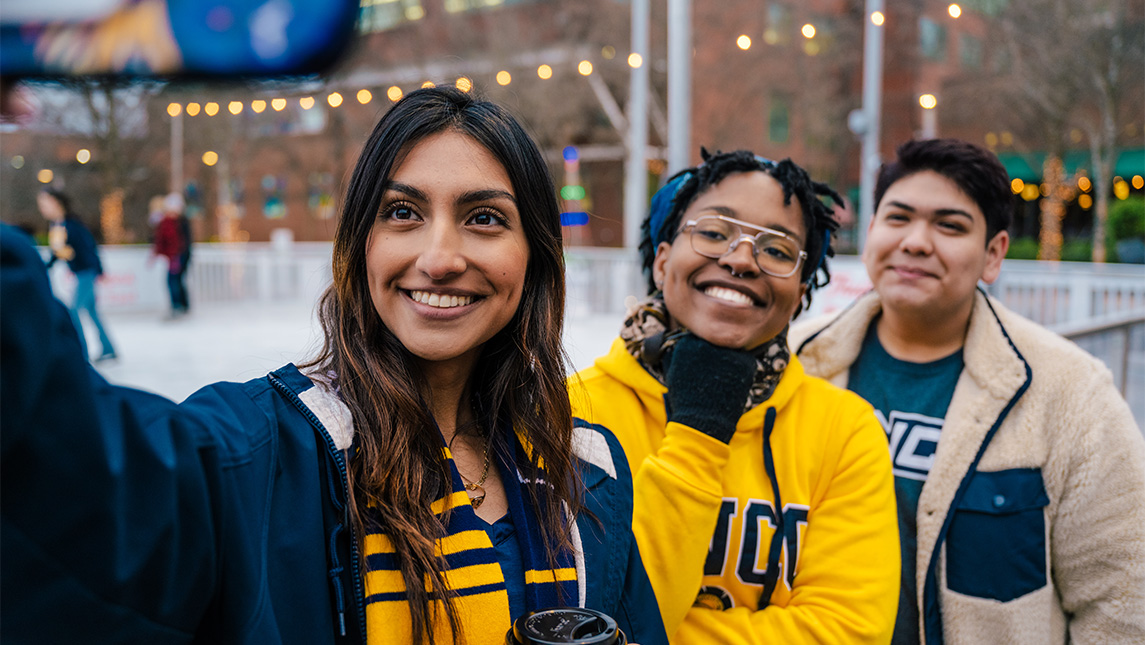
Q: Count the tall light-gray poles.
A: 3